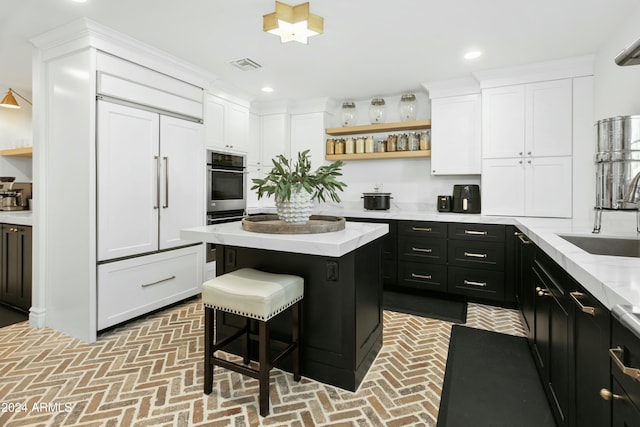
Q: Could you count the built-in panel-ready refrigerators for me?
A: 1